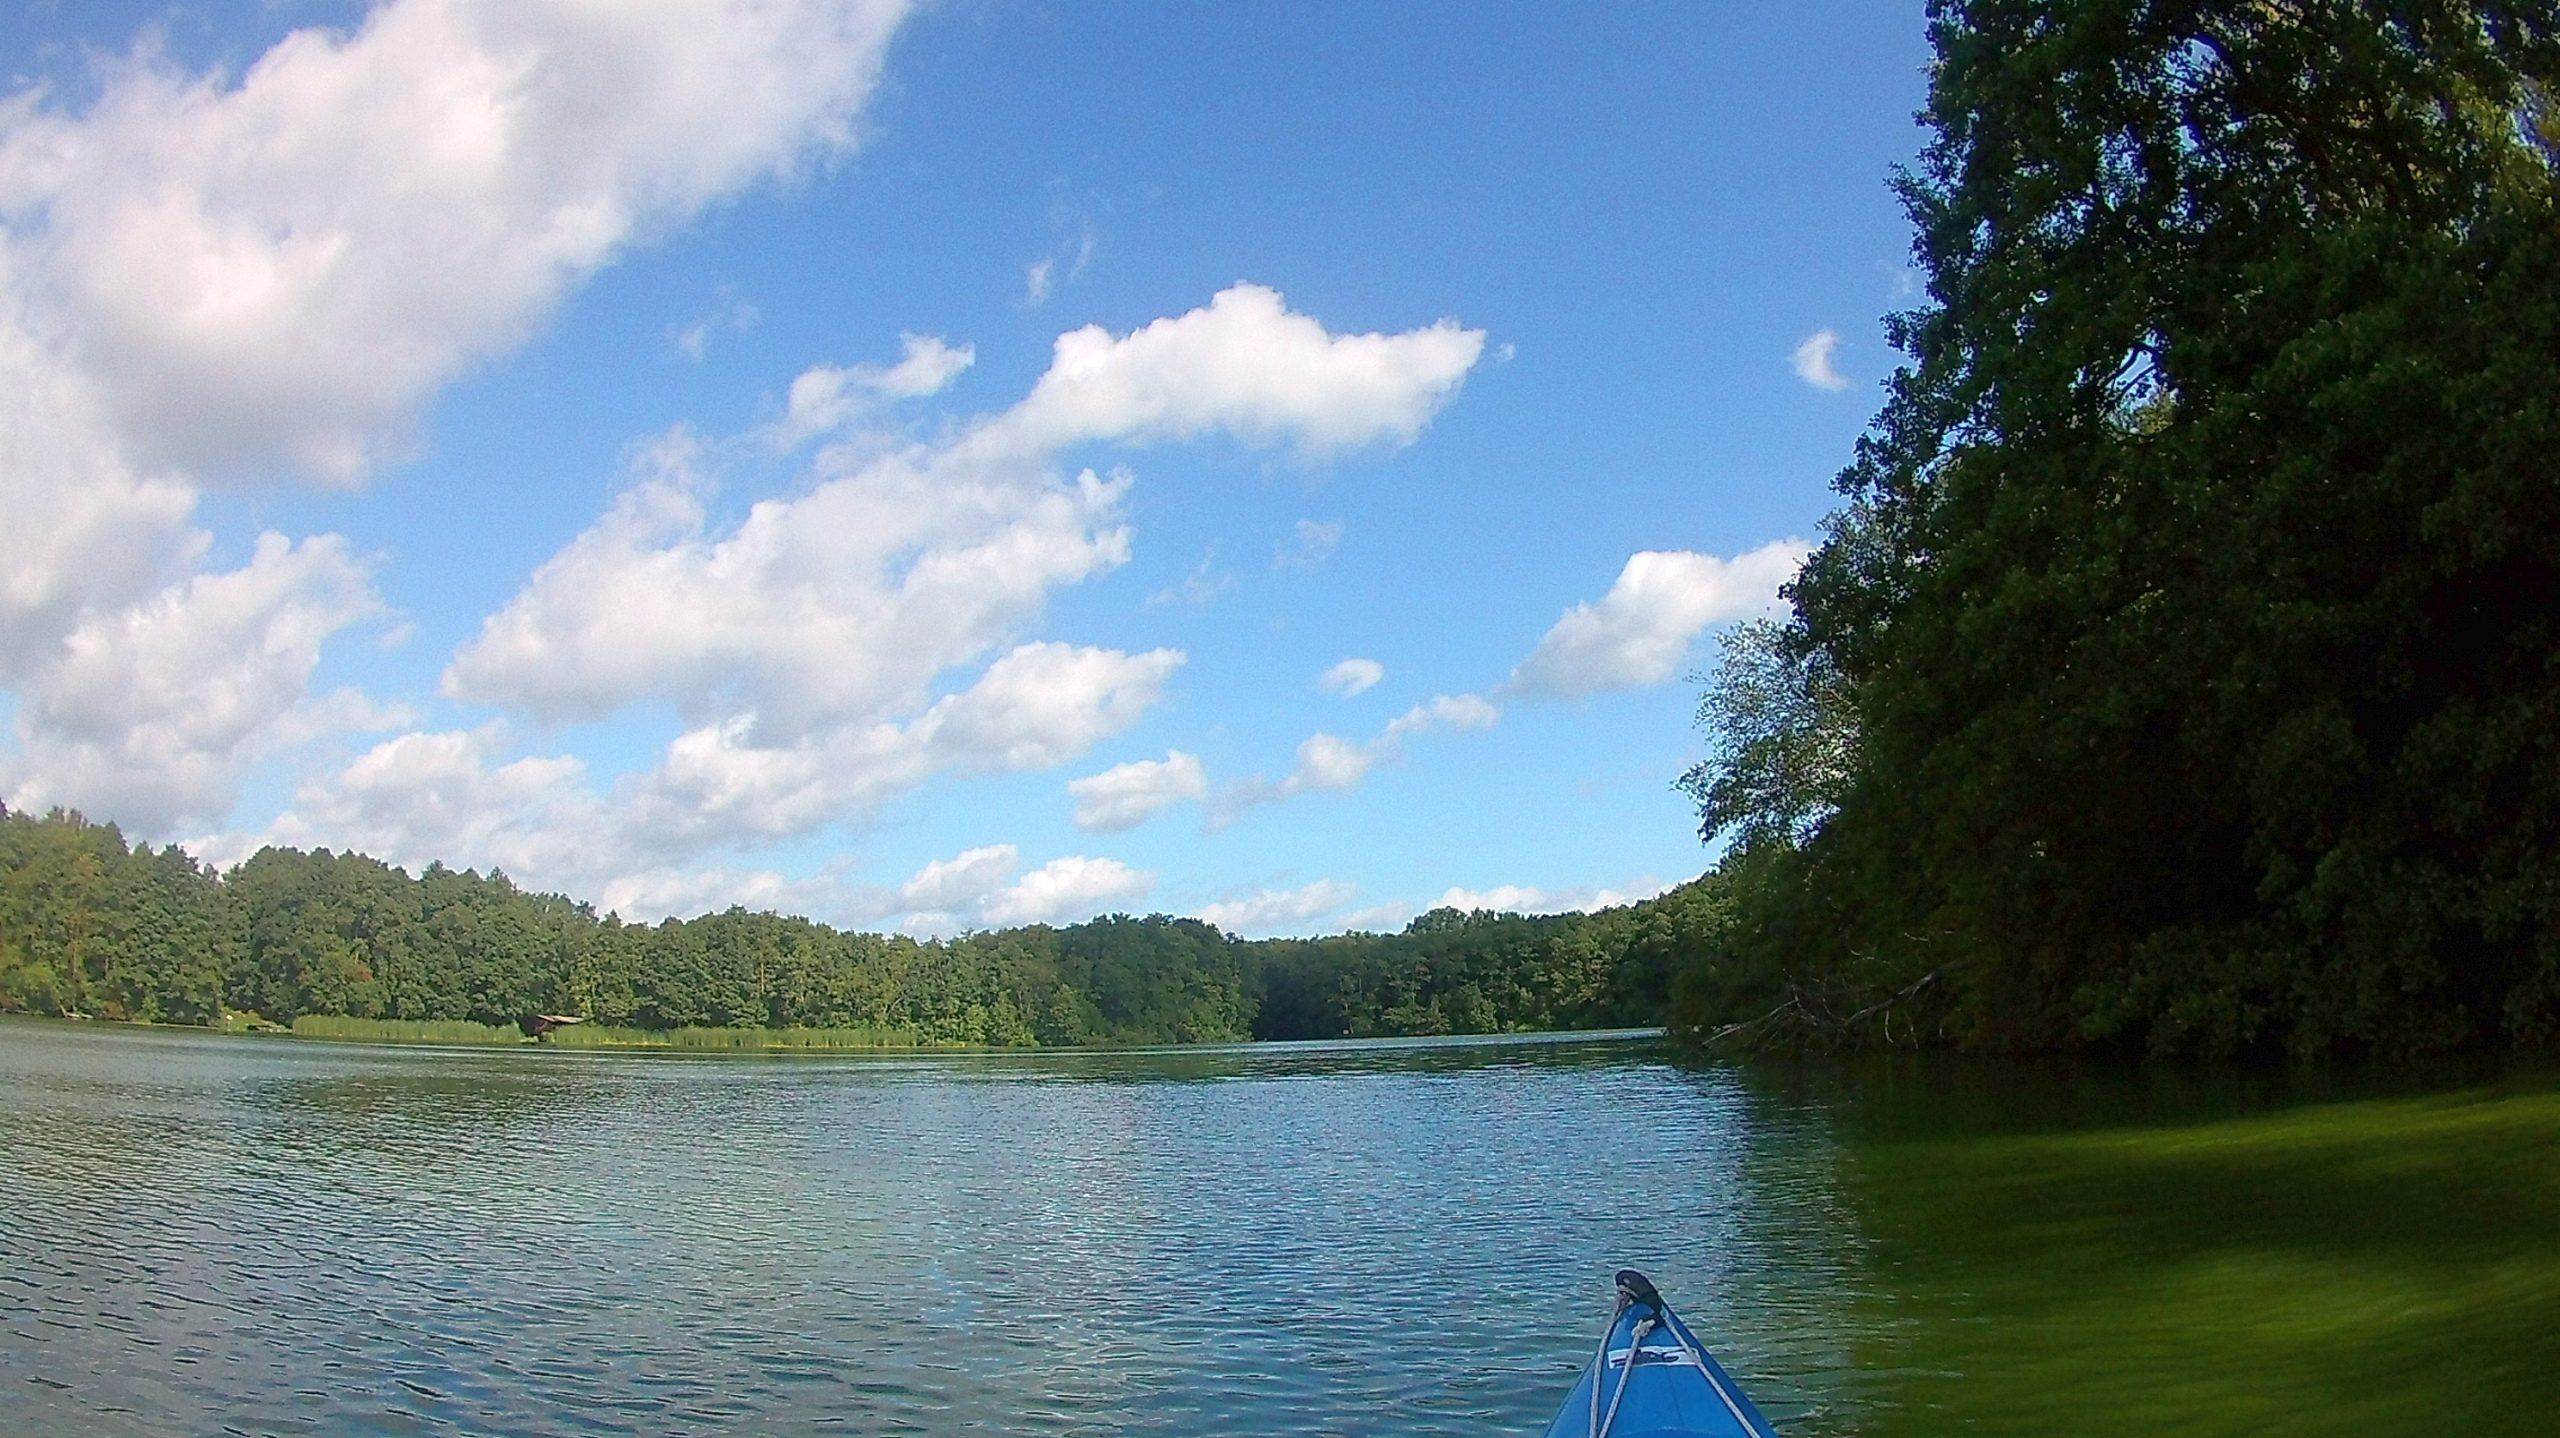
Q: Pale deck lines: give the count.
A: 3